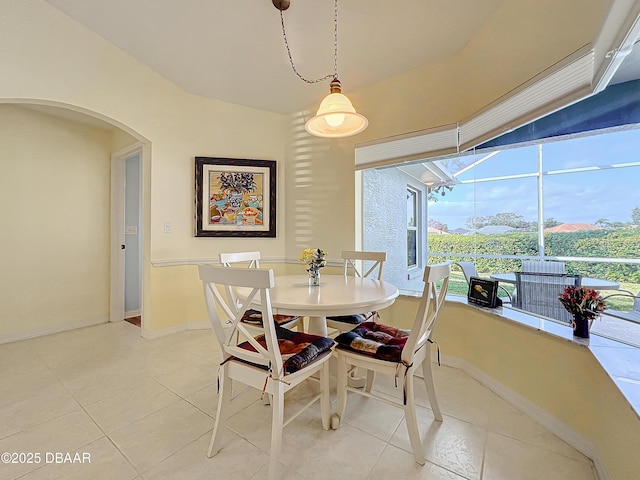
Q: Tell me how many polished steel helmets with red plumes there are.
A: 0